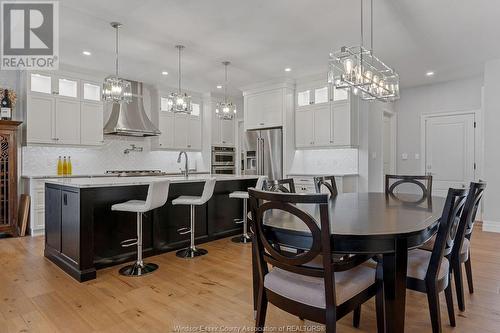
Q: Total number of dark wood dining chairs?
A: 6